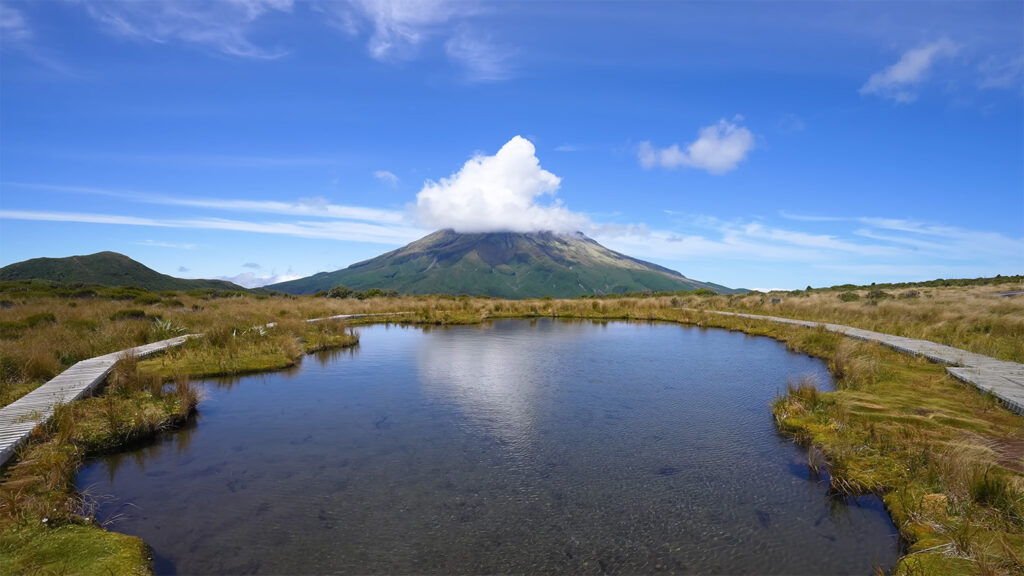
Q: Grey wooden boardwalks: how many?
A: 2